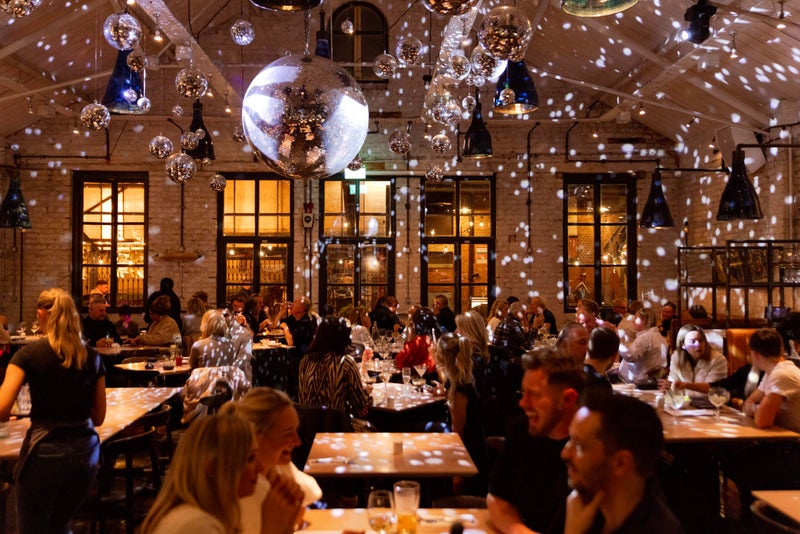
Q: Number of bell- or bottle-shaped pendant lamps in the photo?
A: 10